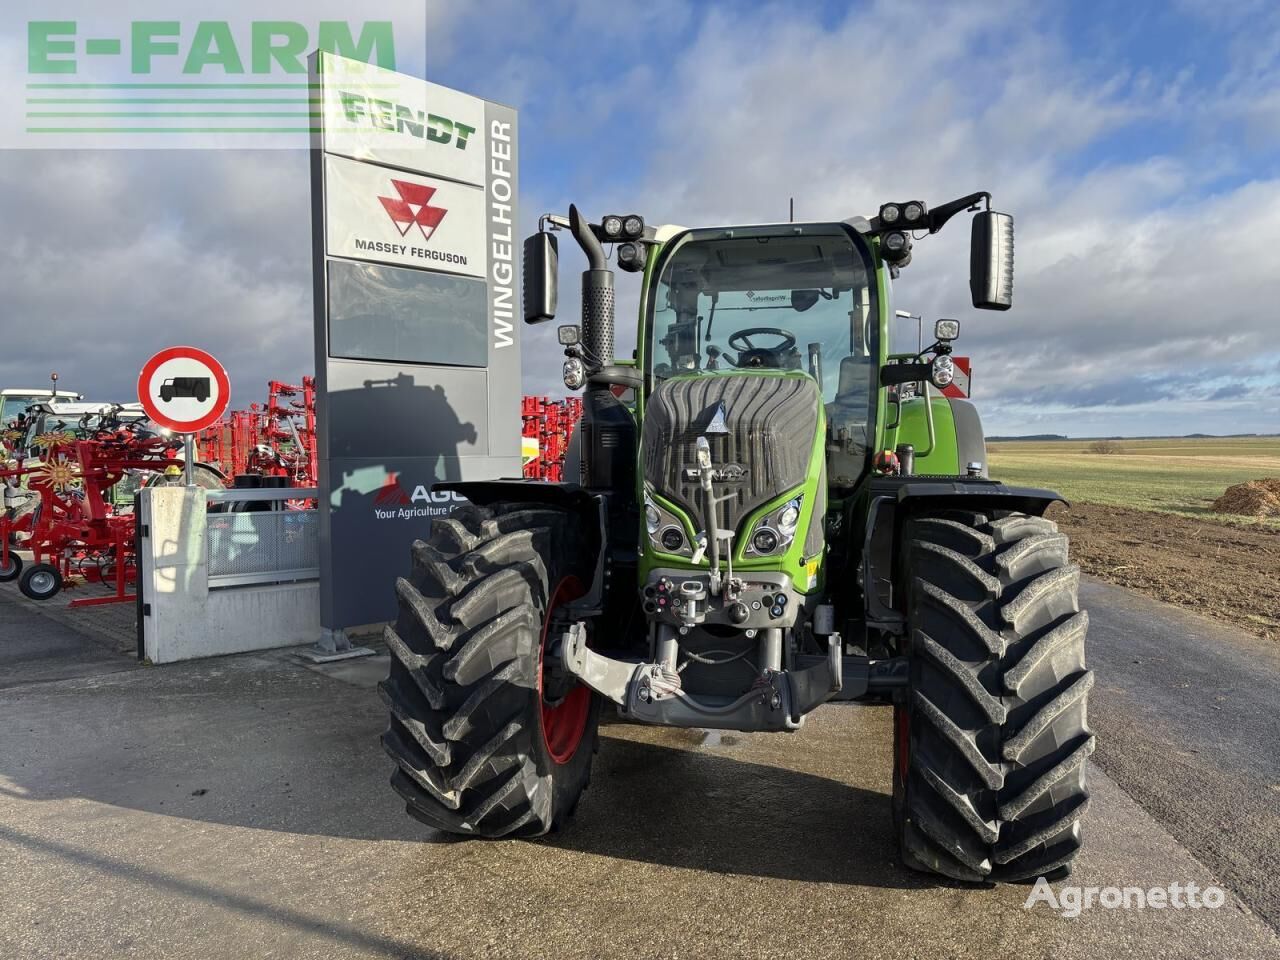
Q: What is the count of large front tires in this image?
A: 2